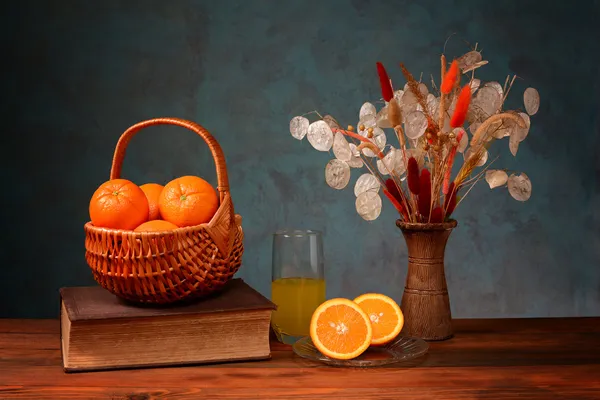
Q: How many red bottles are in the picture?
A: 0